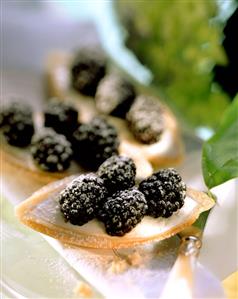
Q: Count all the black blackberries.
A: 11